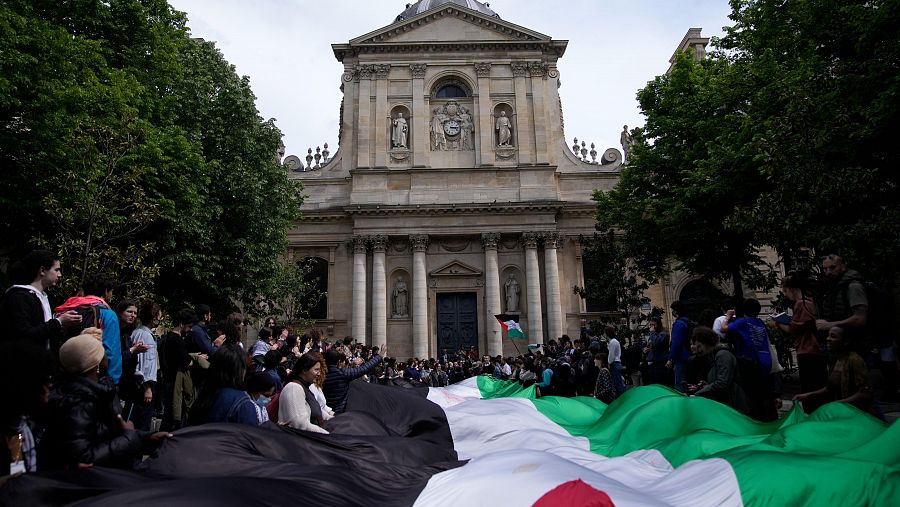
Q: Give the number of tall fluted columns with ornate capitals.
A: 6